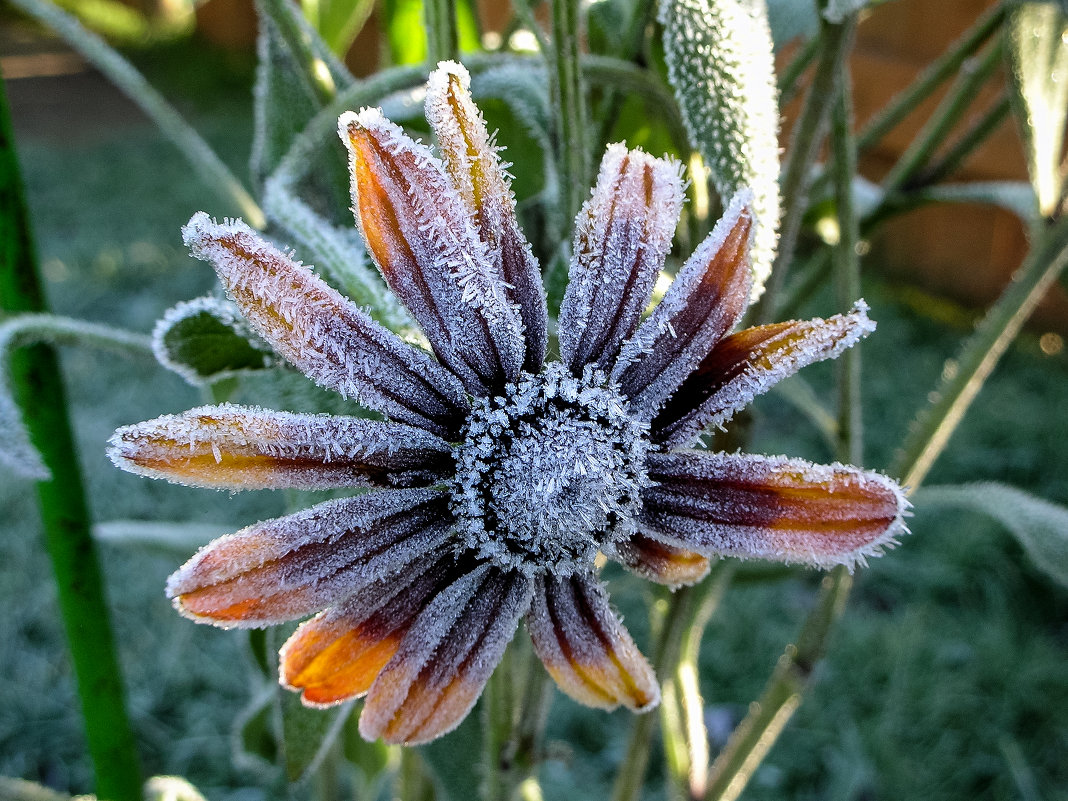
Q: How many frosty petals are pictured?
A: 13